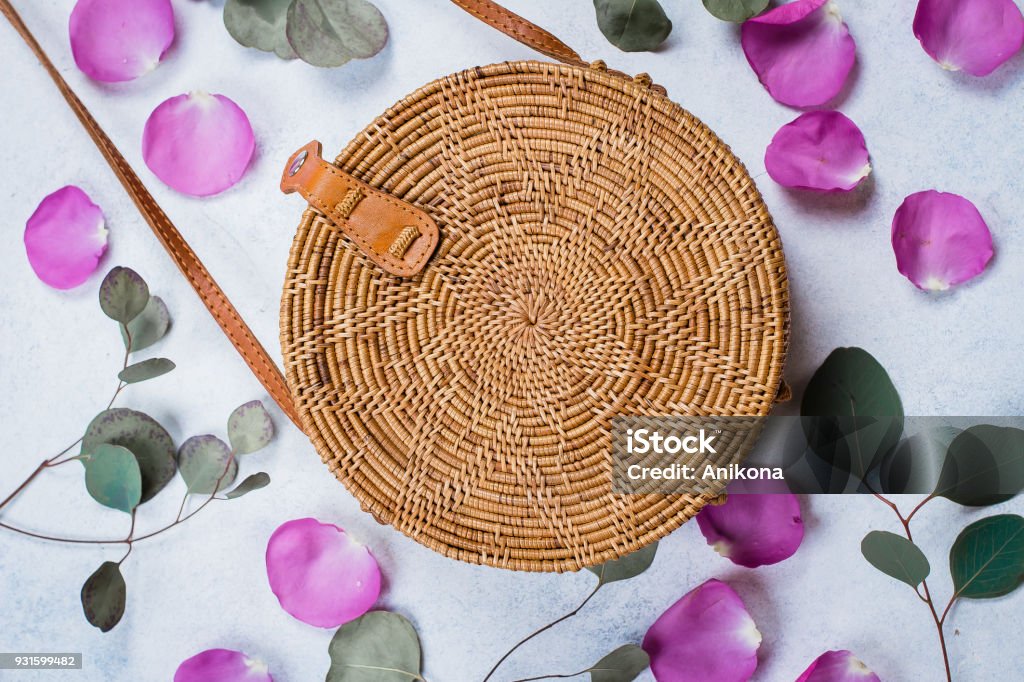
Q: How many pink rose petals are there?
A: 12